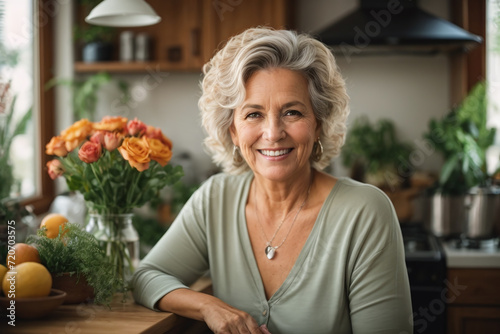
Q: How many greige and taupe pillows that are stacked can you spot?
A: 0